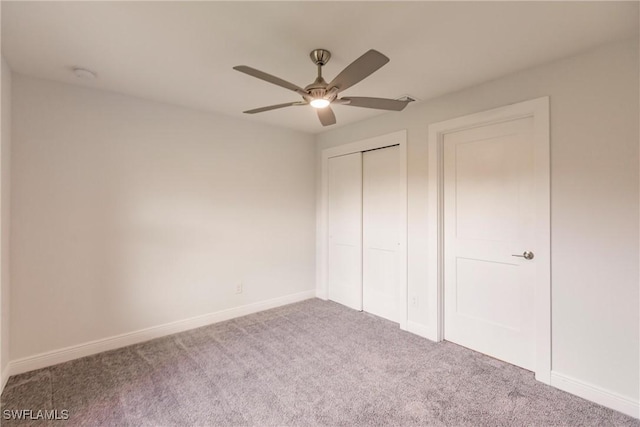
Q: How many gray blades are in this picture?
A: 5